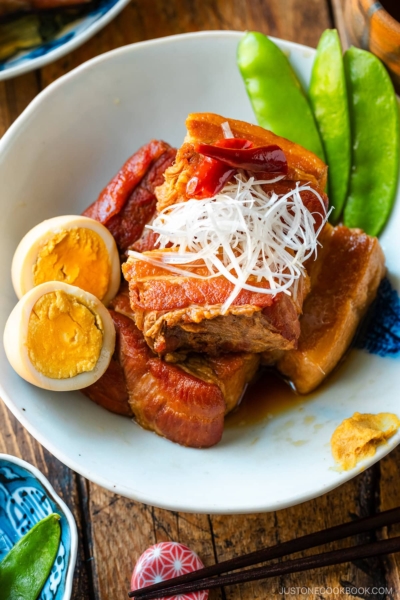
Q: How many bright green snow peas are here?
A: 4